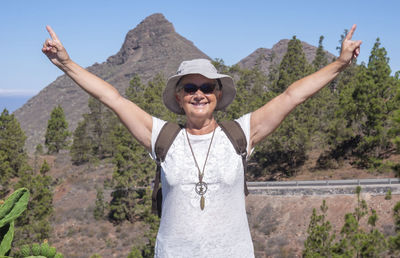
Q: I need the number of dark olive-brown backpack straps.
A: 2